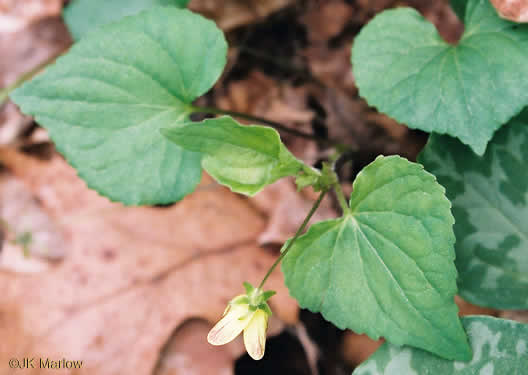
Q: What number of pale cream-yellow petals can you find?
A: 2